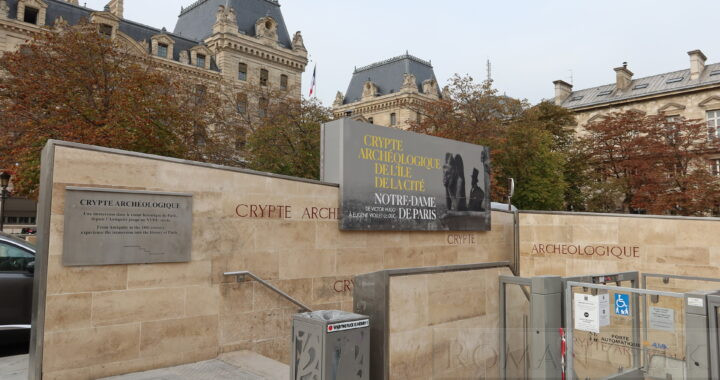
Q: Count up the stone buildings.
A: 3